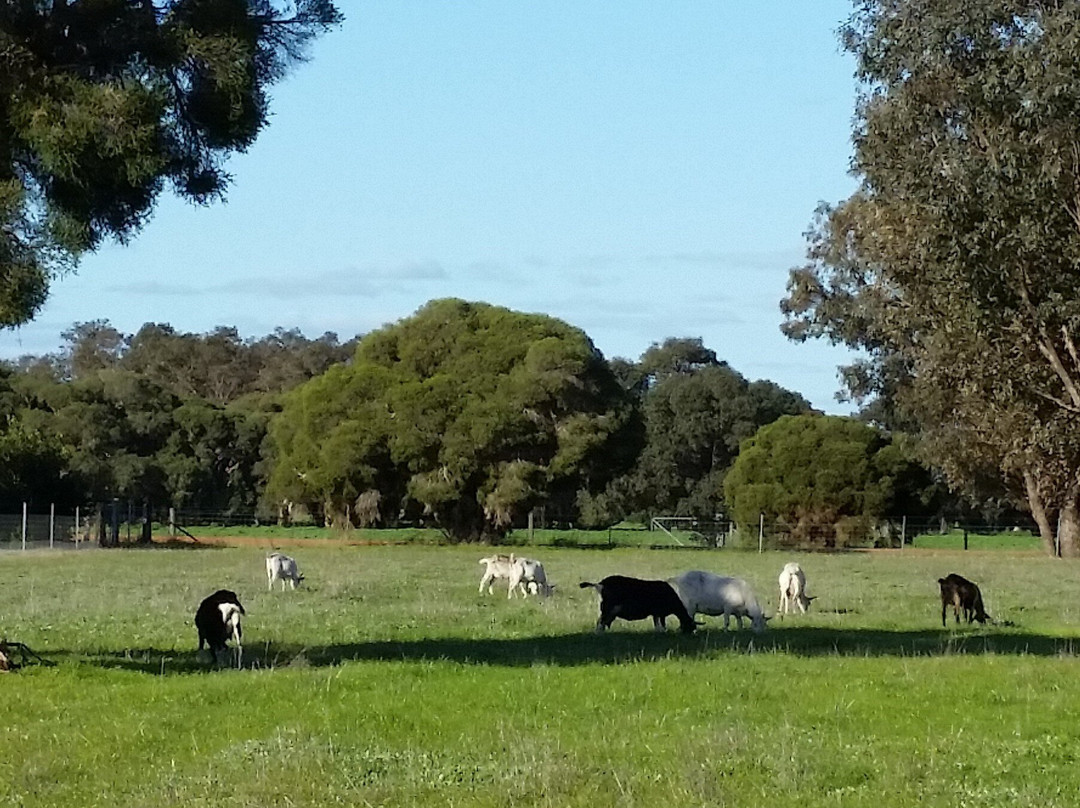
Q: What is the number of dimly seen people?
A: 0